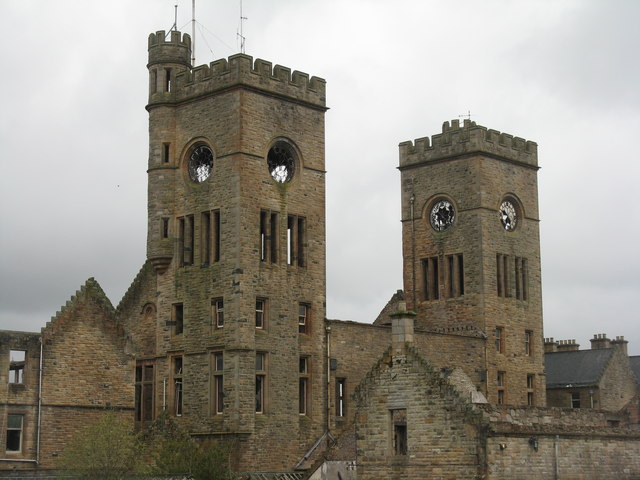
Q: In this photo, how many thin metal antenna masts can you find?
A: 3